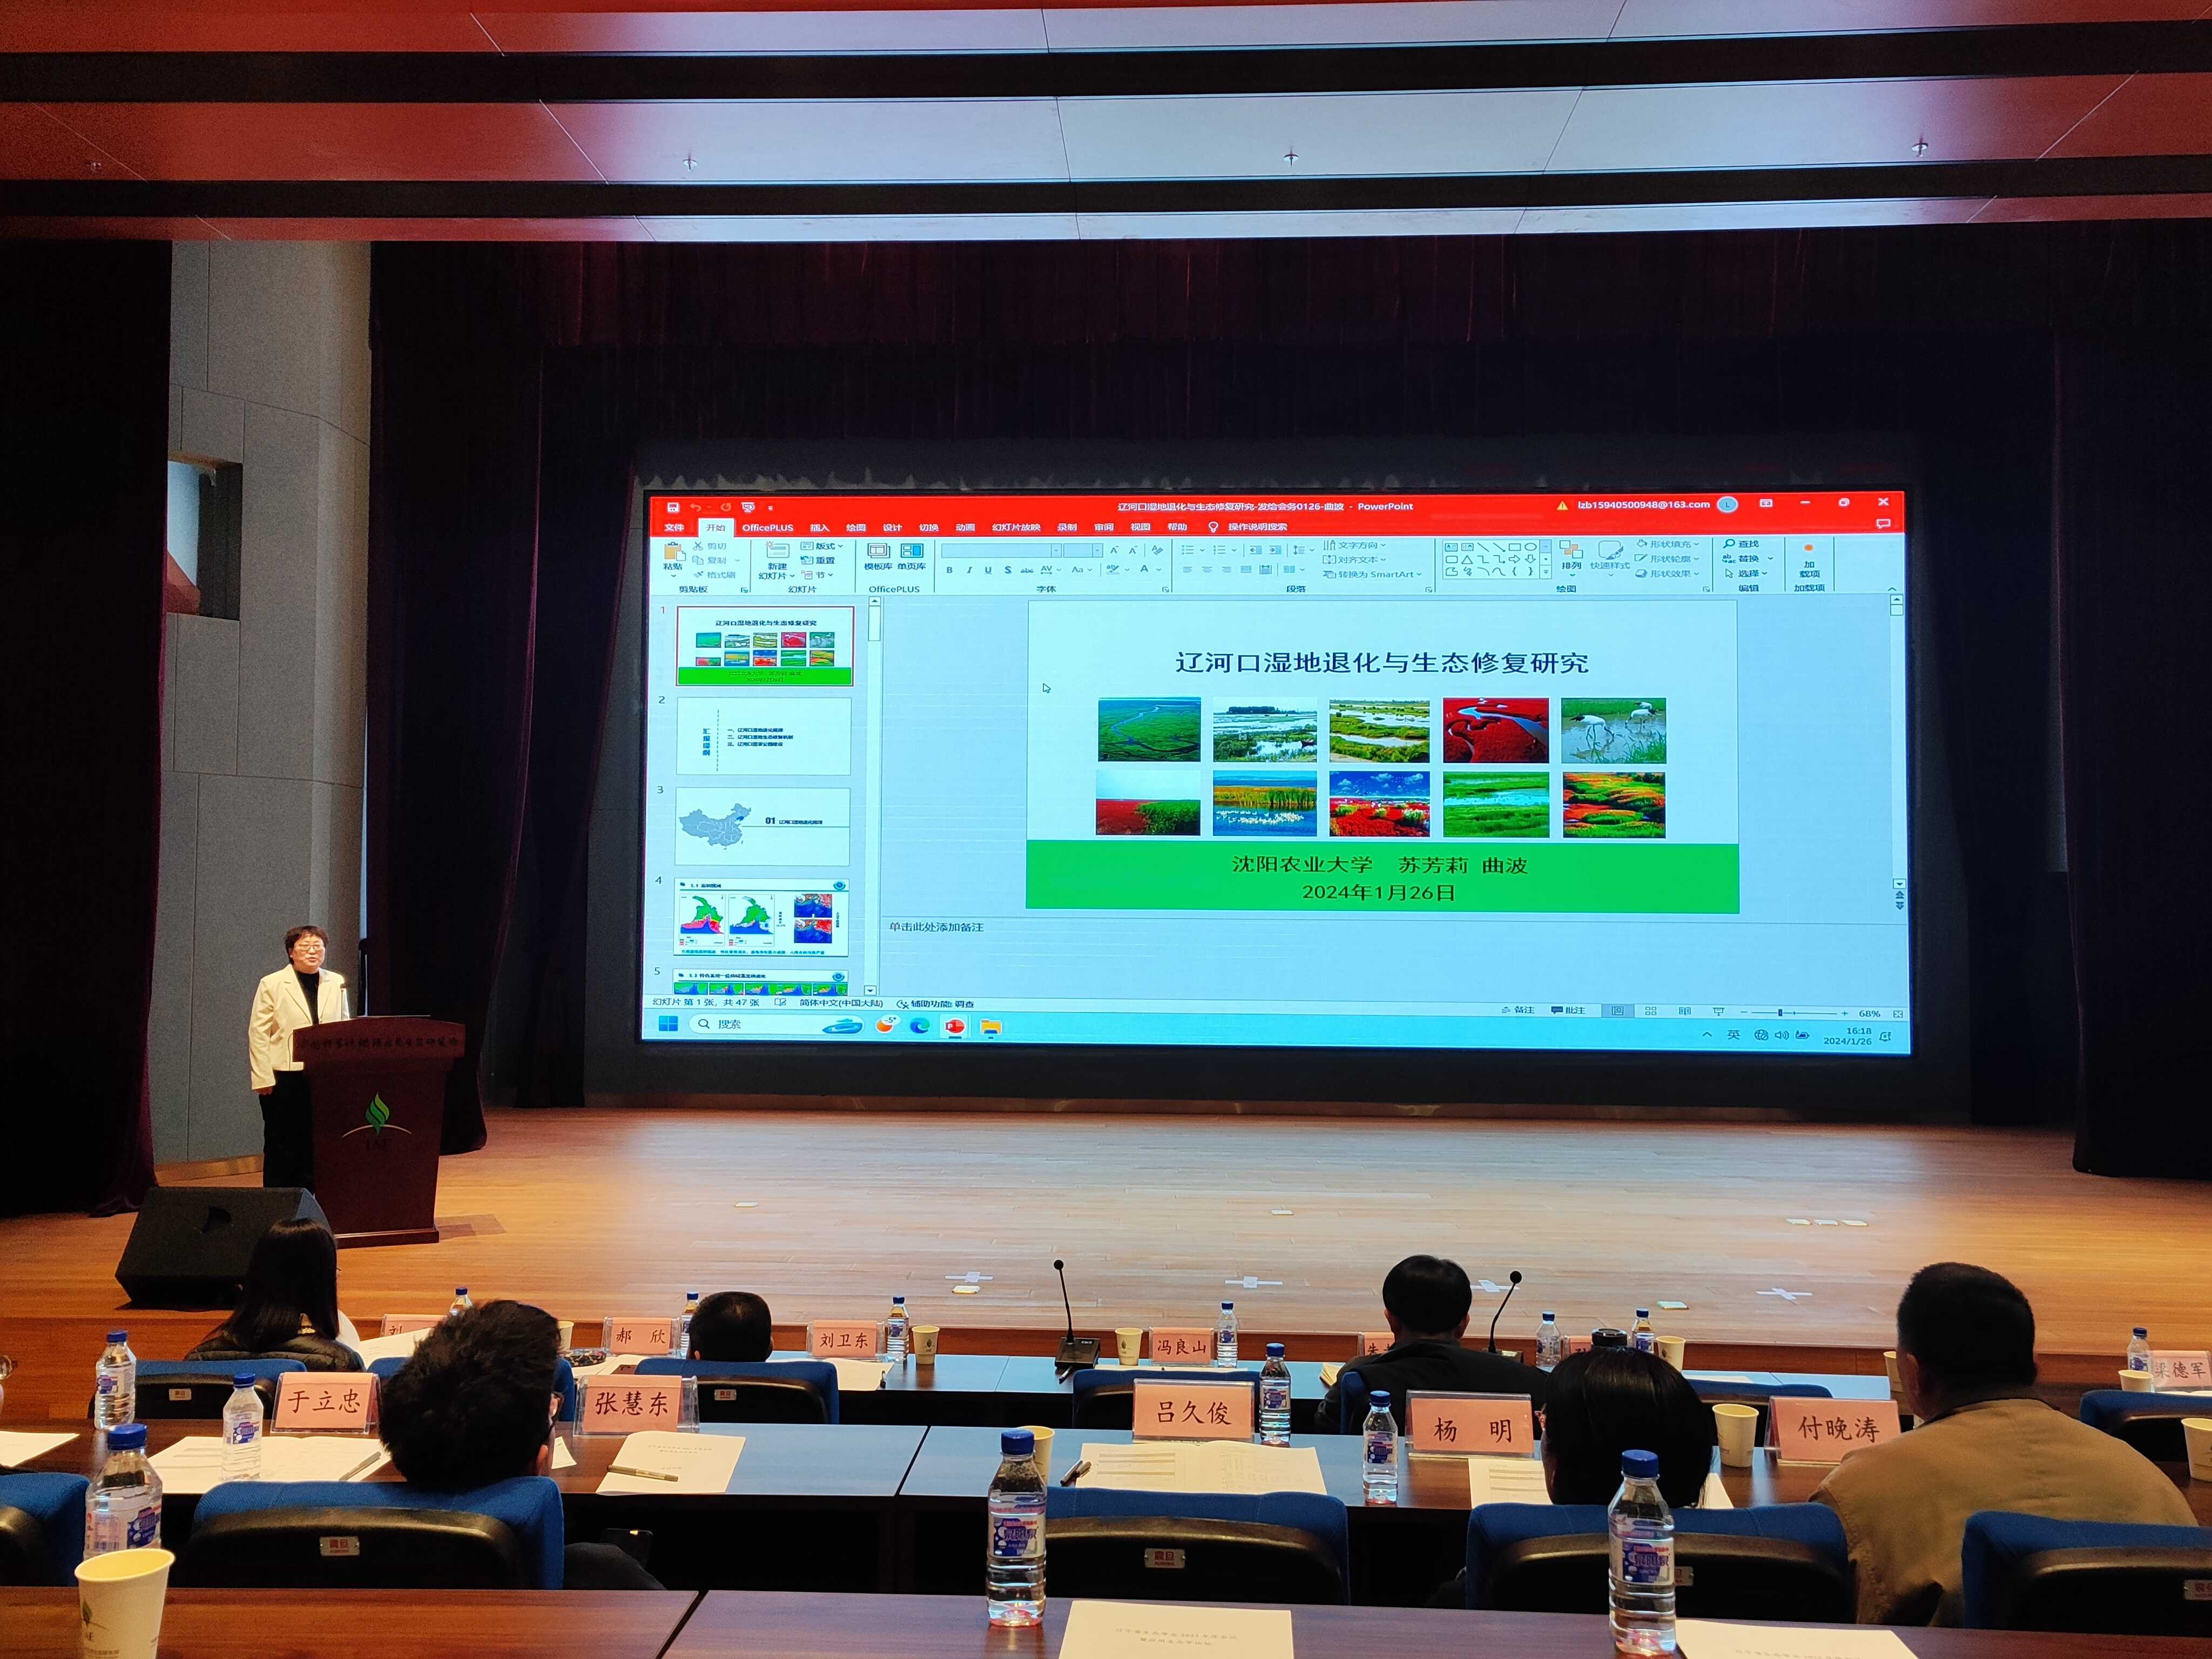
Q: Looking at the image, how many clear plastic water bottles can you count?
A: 14